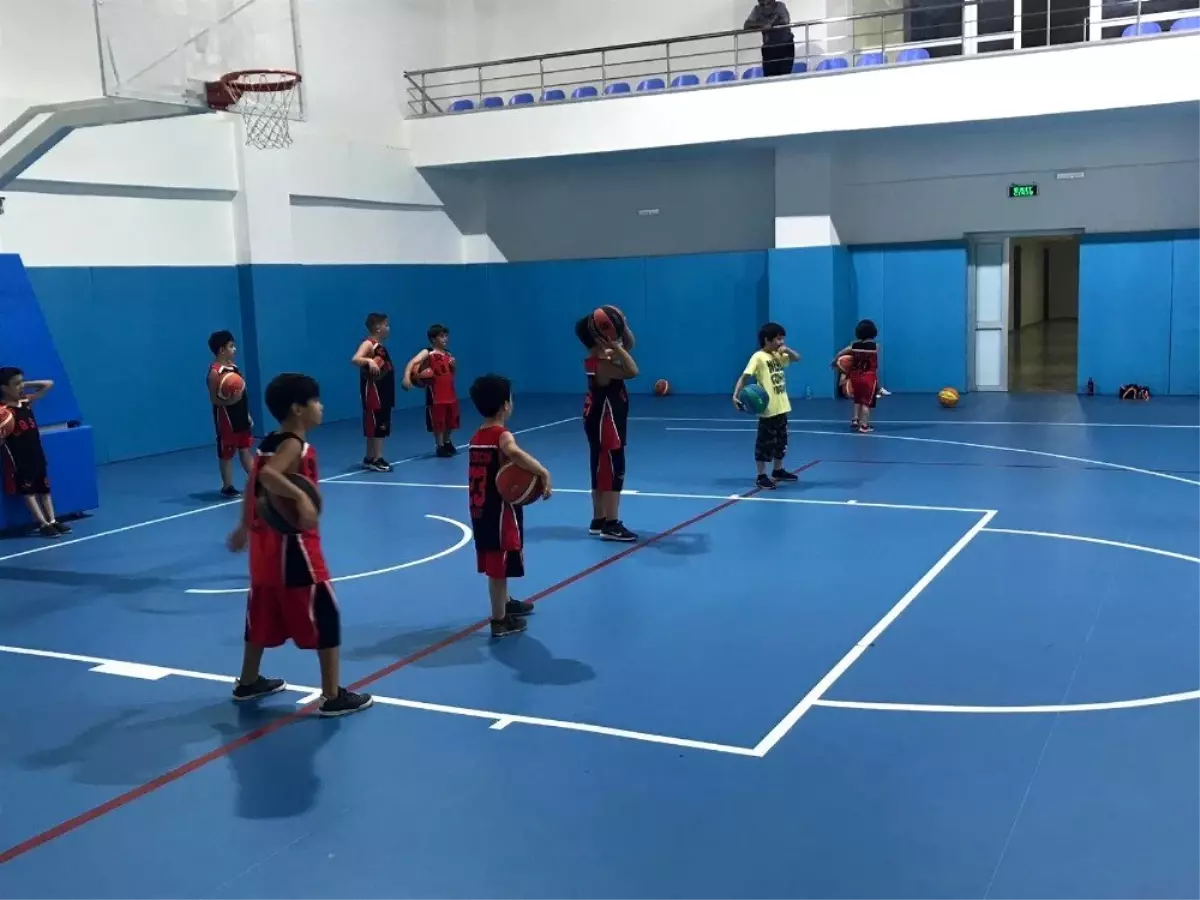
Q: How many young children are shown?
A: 9